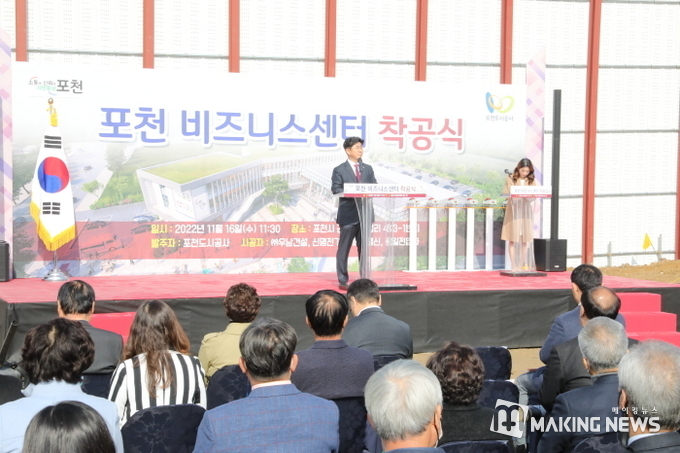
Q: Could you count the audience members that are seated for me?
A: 14